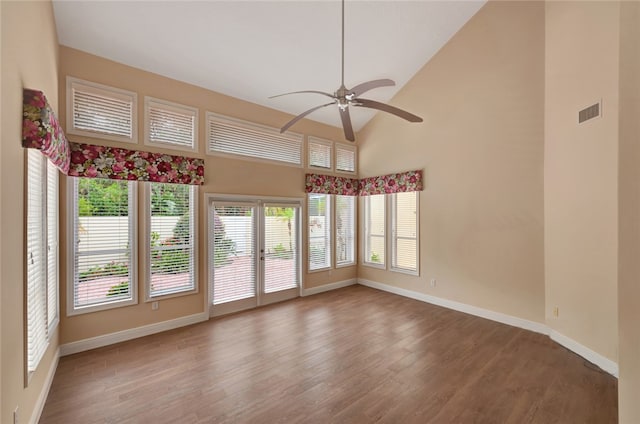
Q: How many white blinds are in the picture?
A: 15